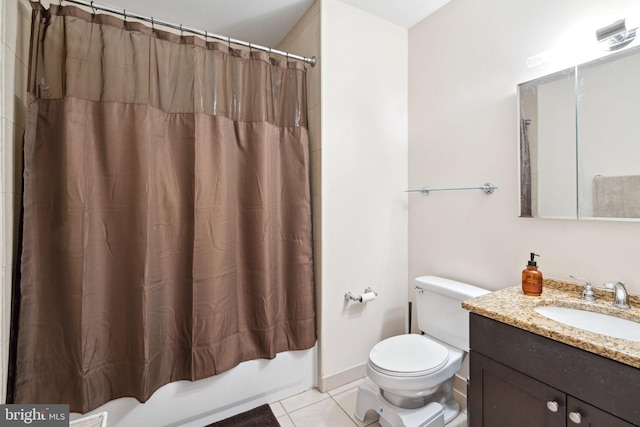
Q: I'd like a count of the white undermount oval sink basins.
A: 1